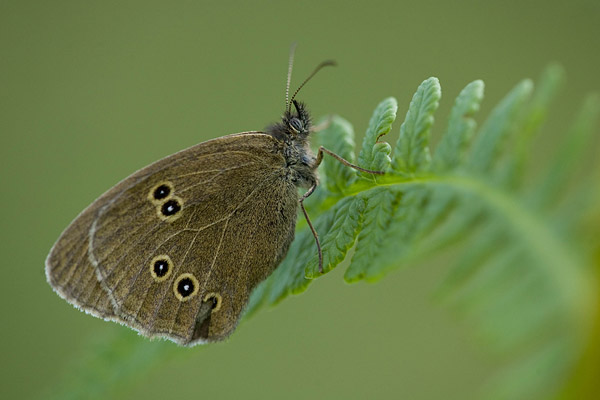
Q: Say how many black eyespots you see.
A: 5